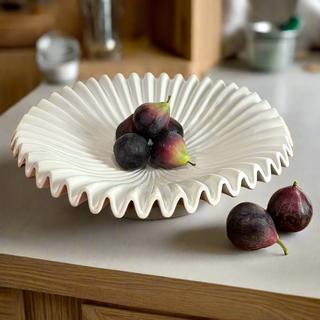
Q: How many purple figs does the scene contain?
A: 7